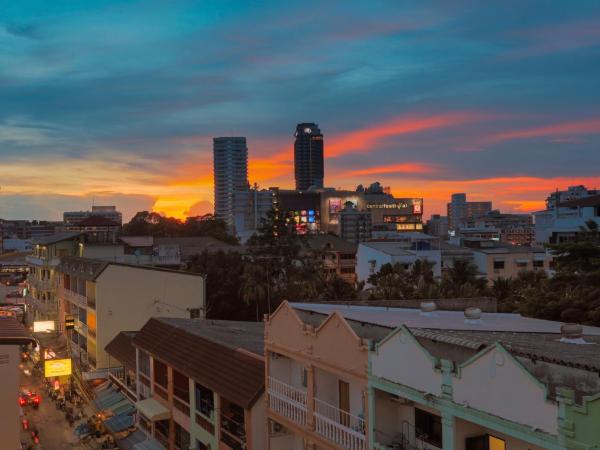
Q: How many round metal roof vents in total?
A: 3